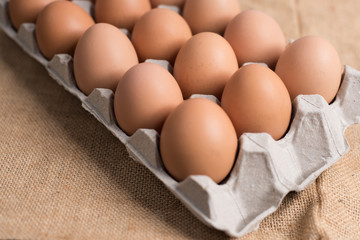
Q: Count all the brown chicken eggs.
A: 13